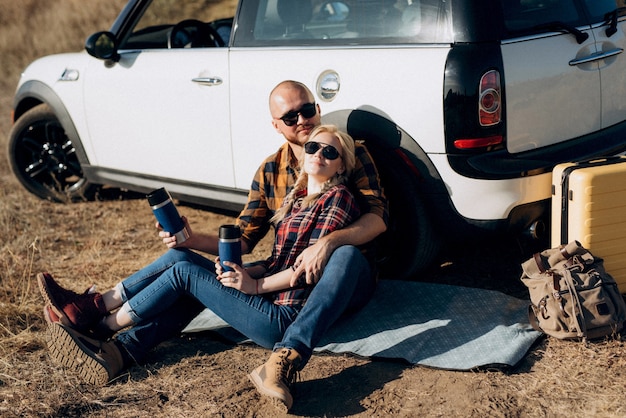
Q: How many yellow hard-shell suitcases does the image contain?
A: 1